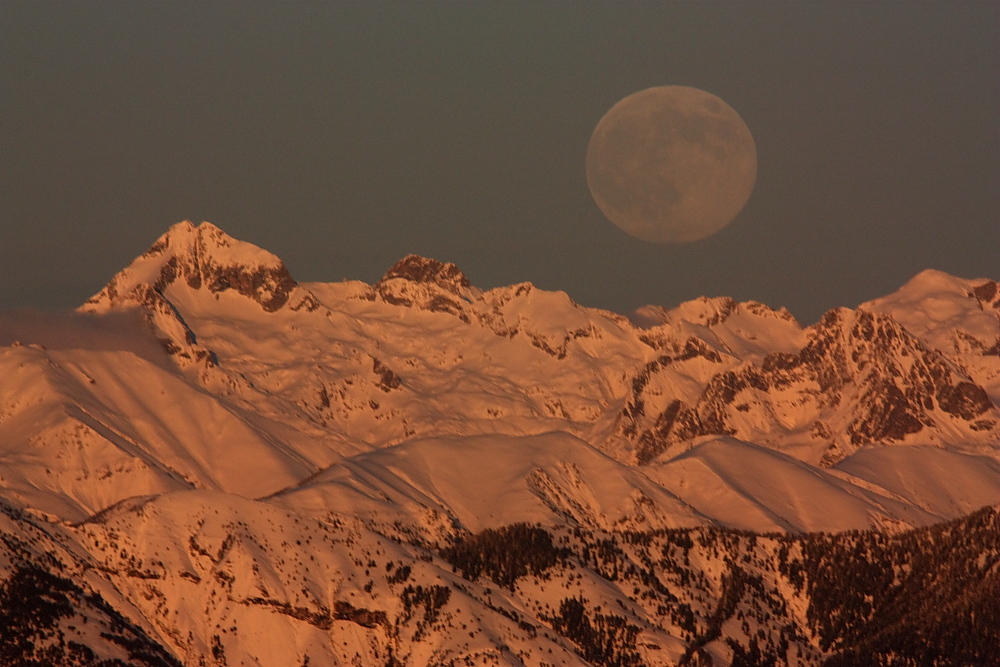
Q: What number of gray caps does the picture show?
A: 0